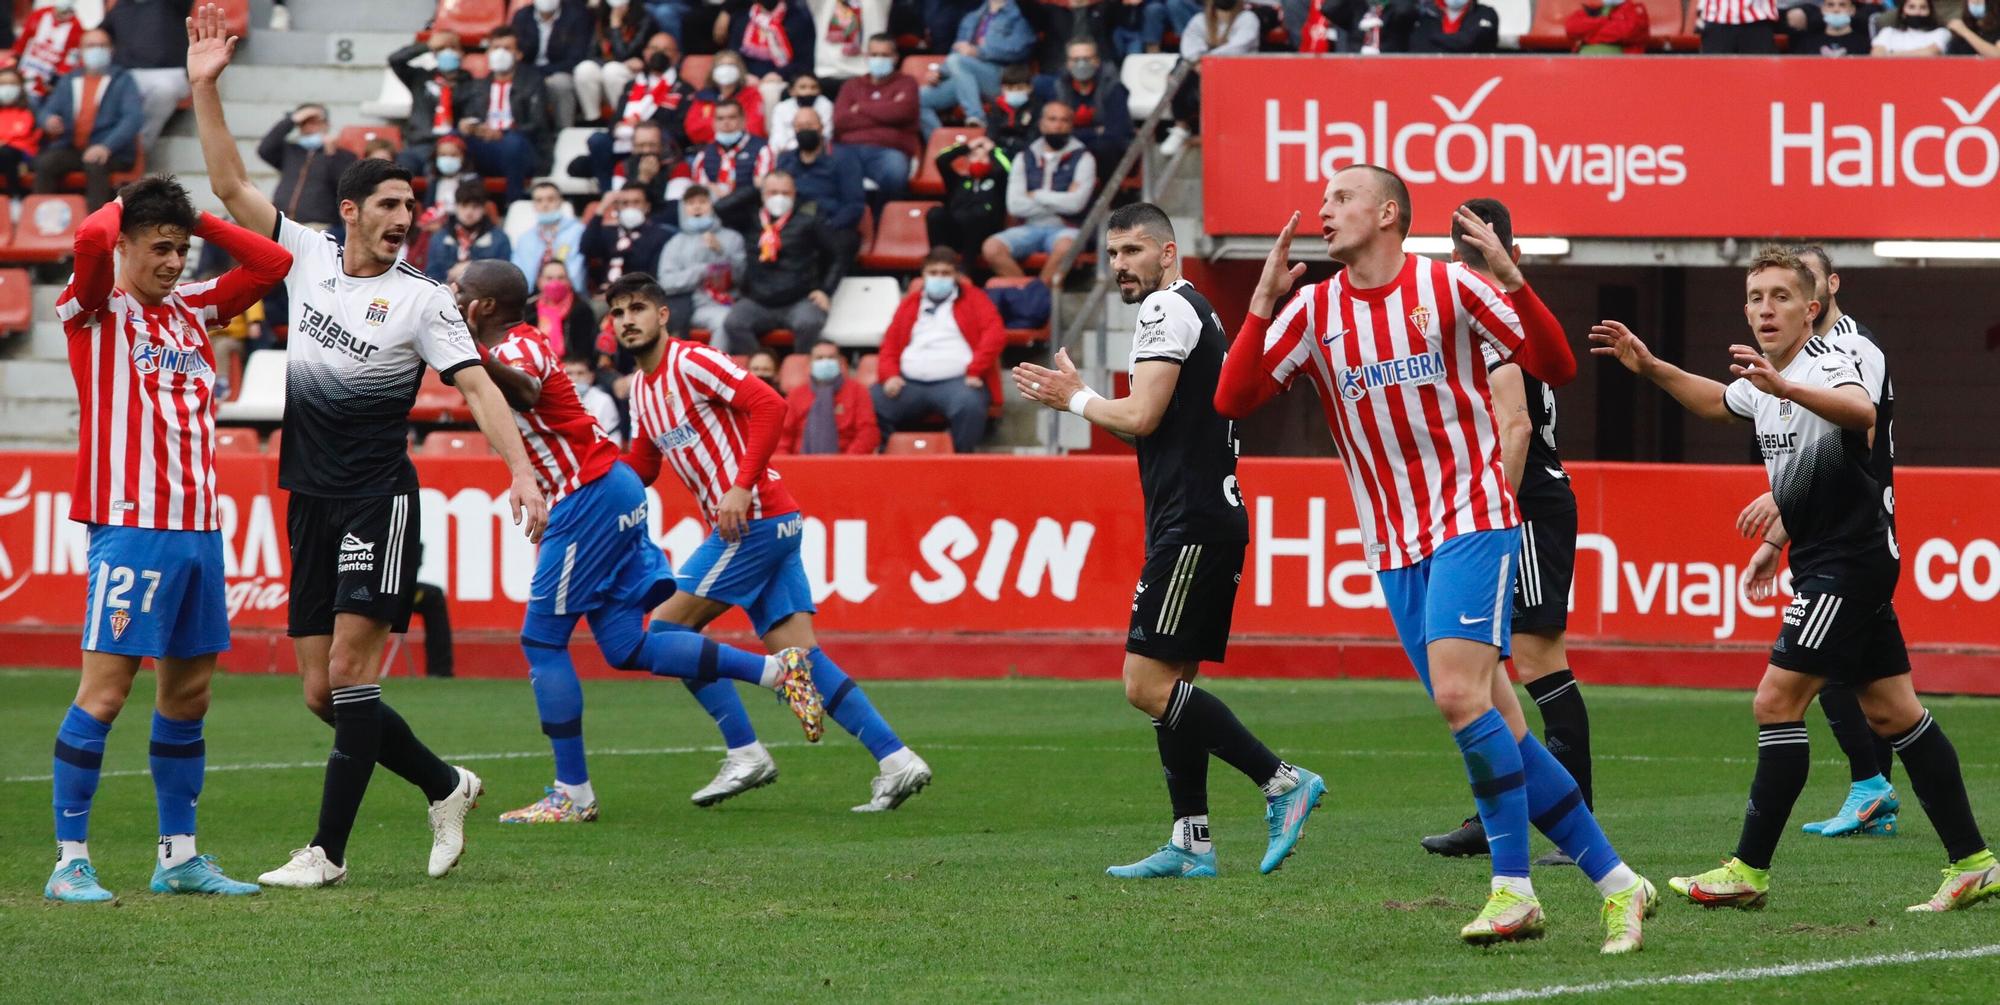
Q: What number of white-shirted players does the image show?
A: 5